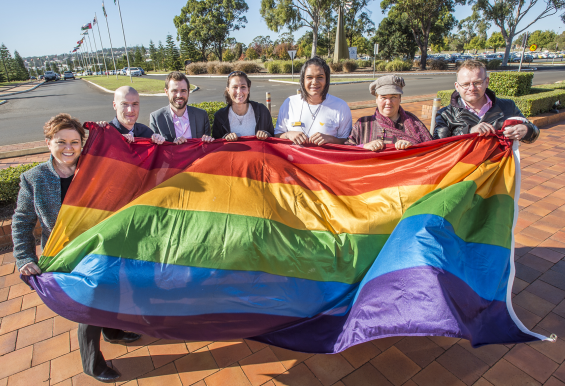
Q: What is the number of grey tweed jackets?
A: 1